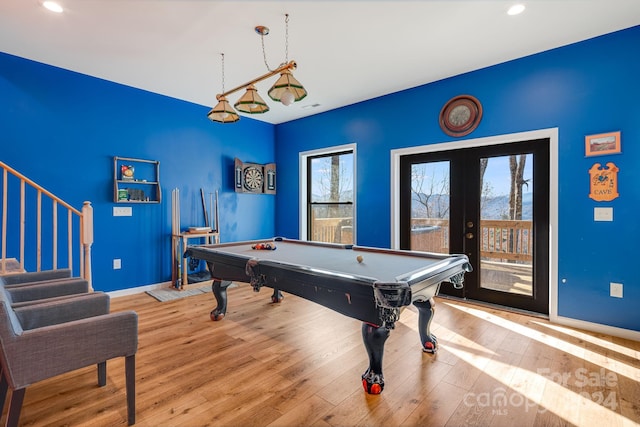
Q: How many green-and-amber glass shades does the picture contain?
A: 3